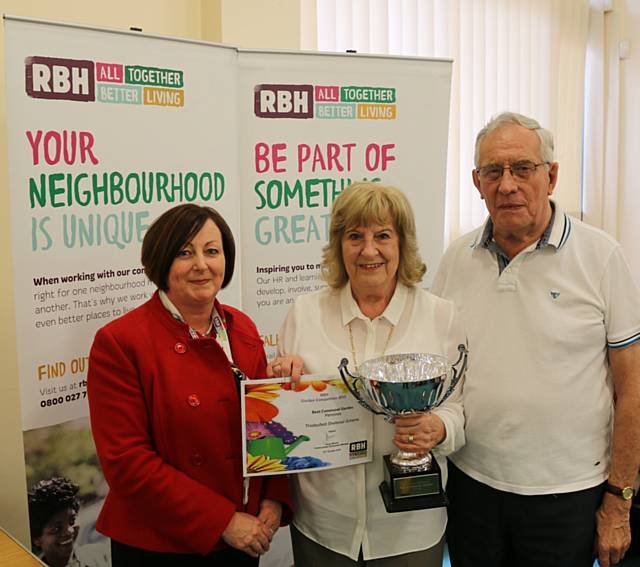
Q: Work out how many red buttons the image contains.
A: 3